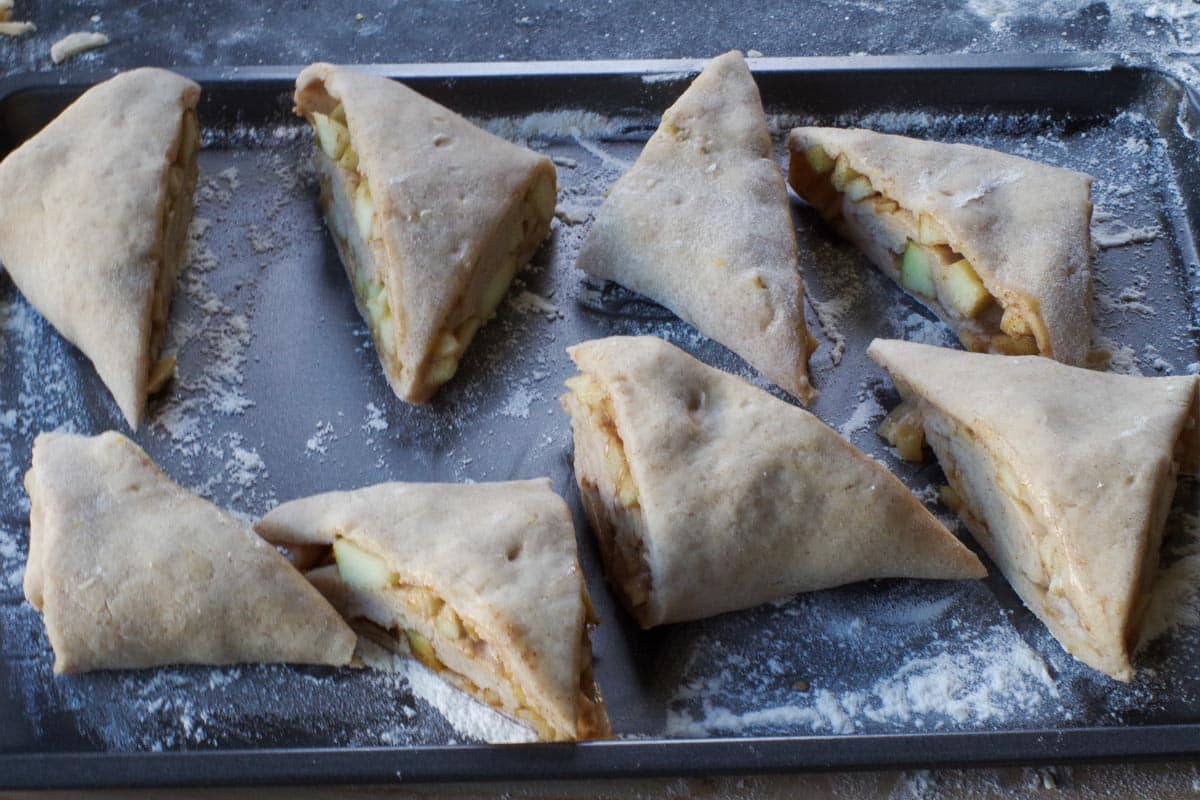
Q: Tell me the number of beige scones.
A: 8